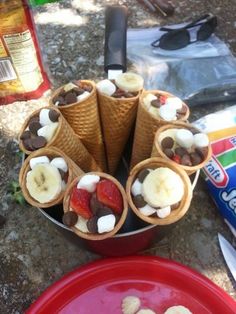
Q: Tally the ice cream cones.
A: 8